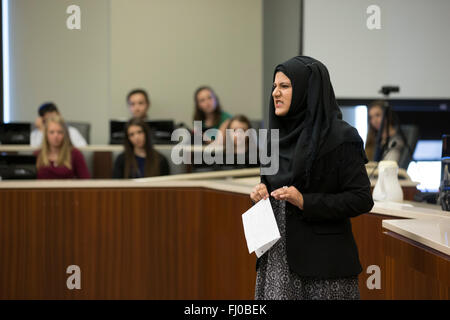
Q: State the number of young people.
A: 8